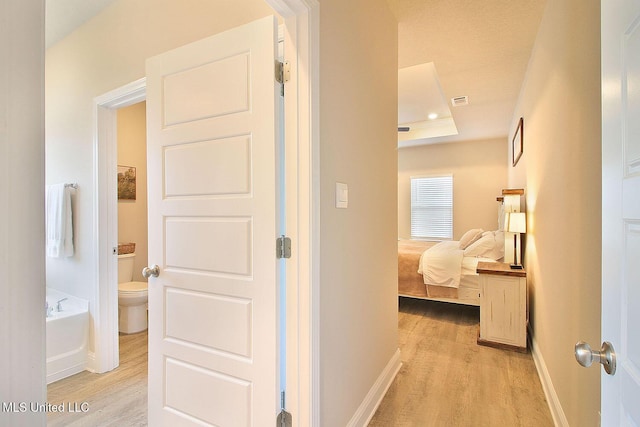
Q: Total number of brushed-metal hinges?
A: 3